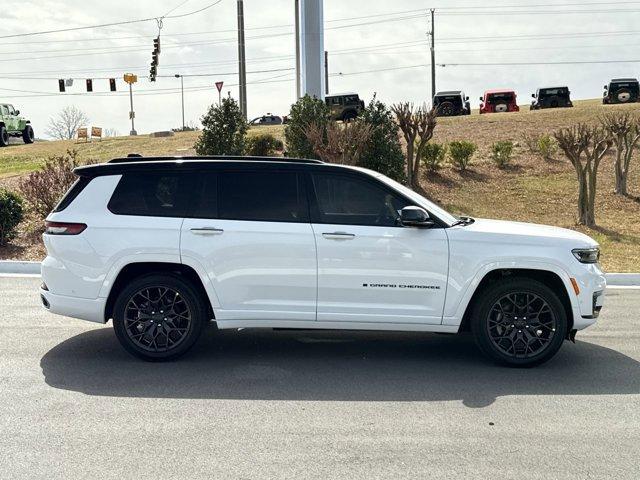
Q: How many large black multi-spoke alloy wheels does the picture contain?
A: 2